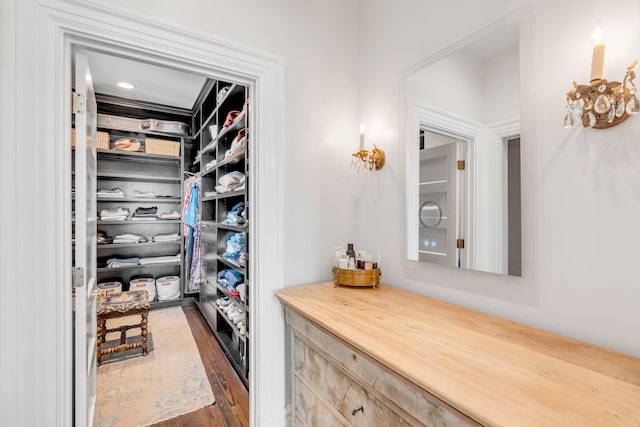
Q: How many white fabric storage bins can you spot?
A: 3